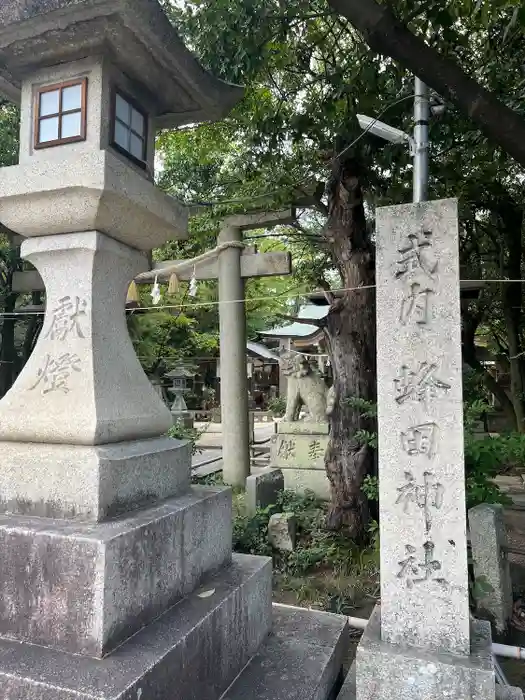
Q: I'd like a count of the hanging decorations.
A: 4